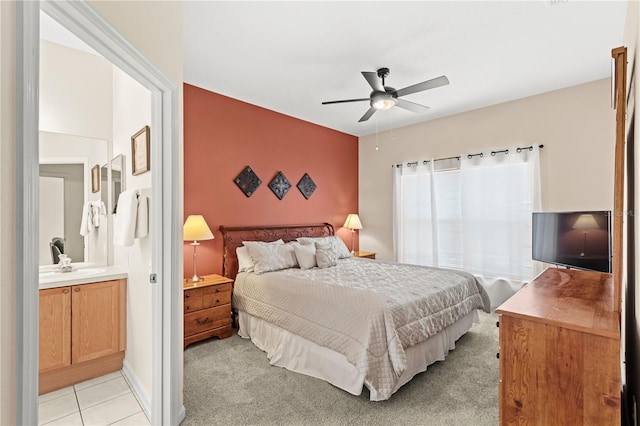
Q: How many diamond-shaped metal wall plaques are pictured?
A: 3